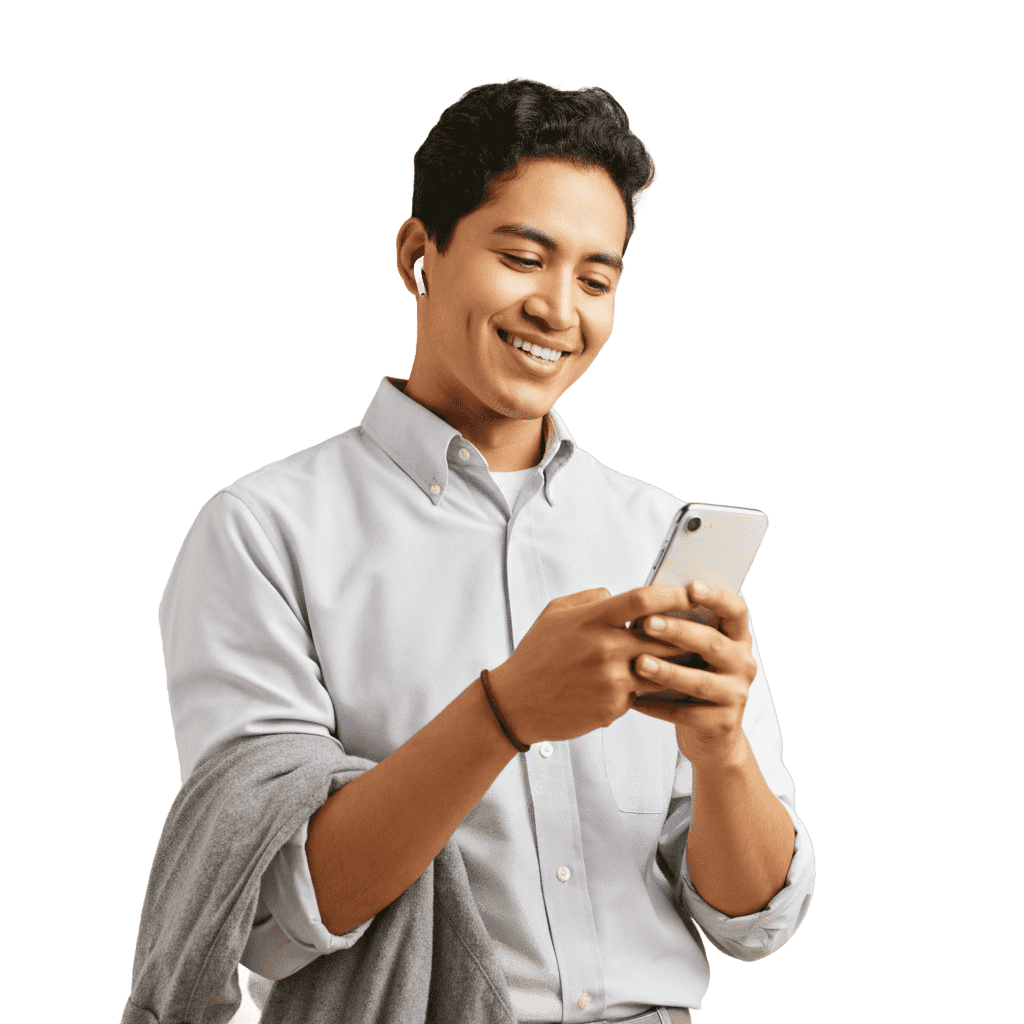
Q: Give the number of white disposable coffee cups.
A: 0